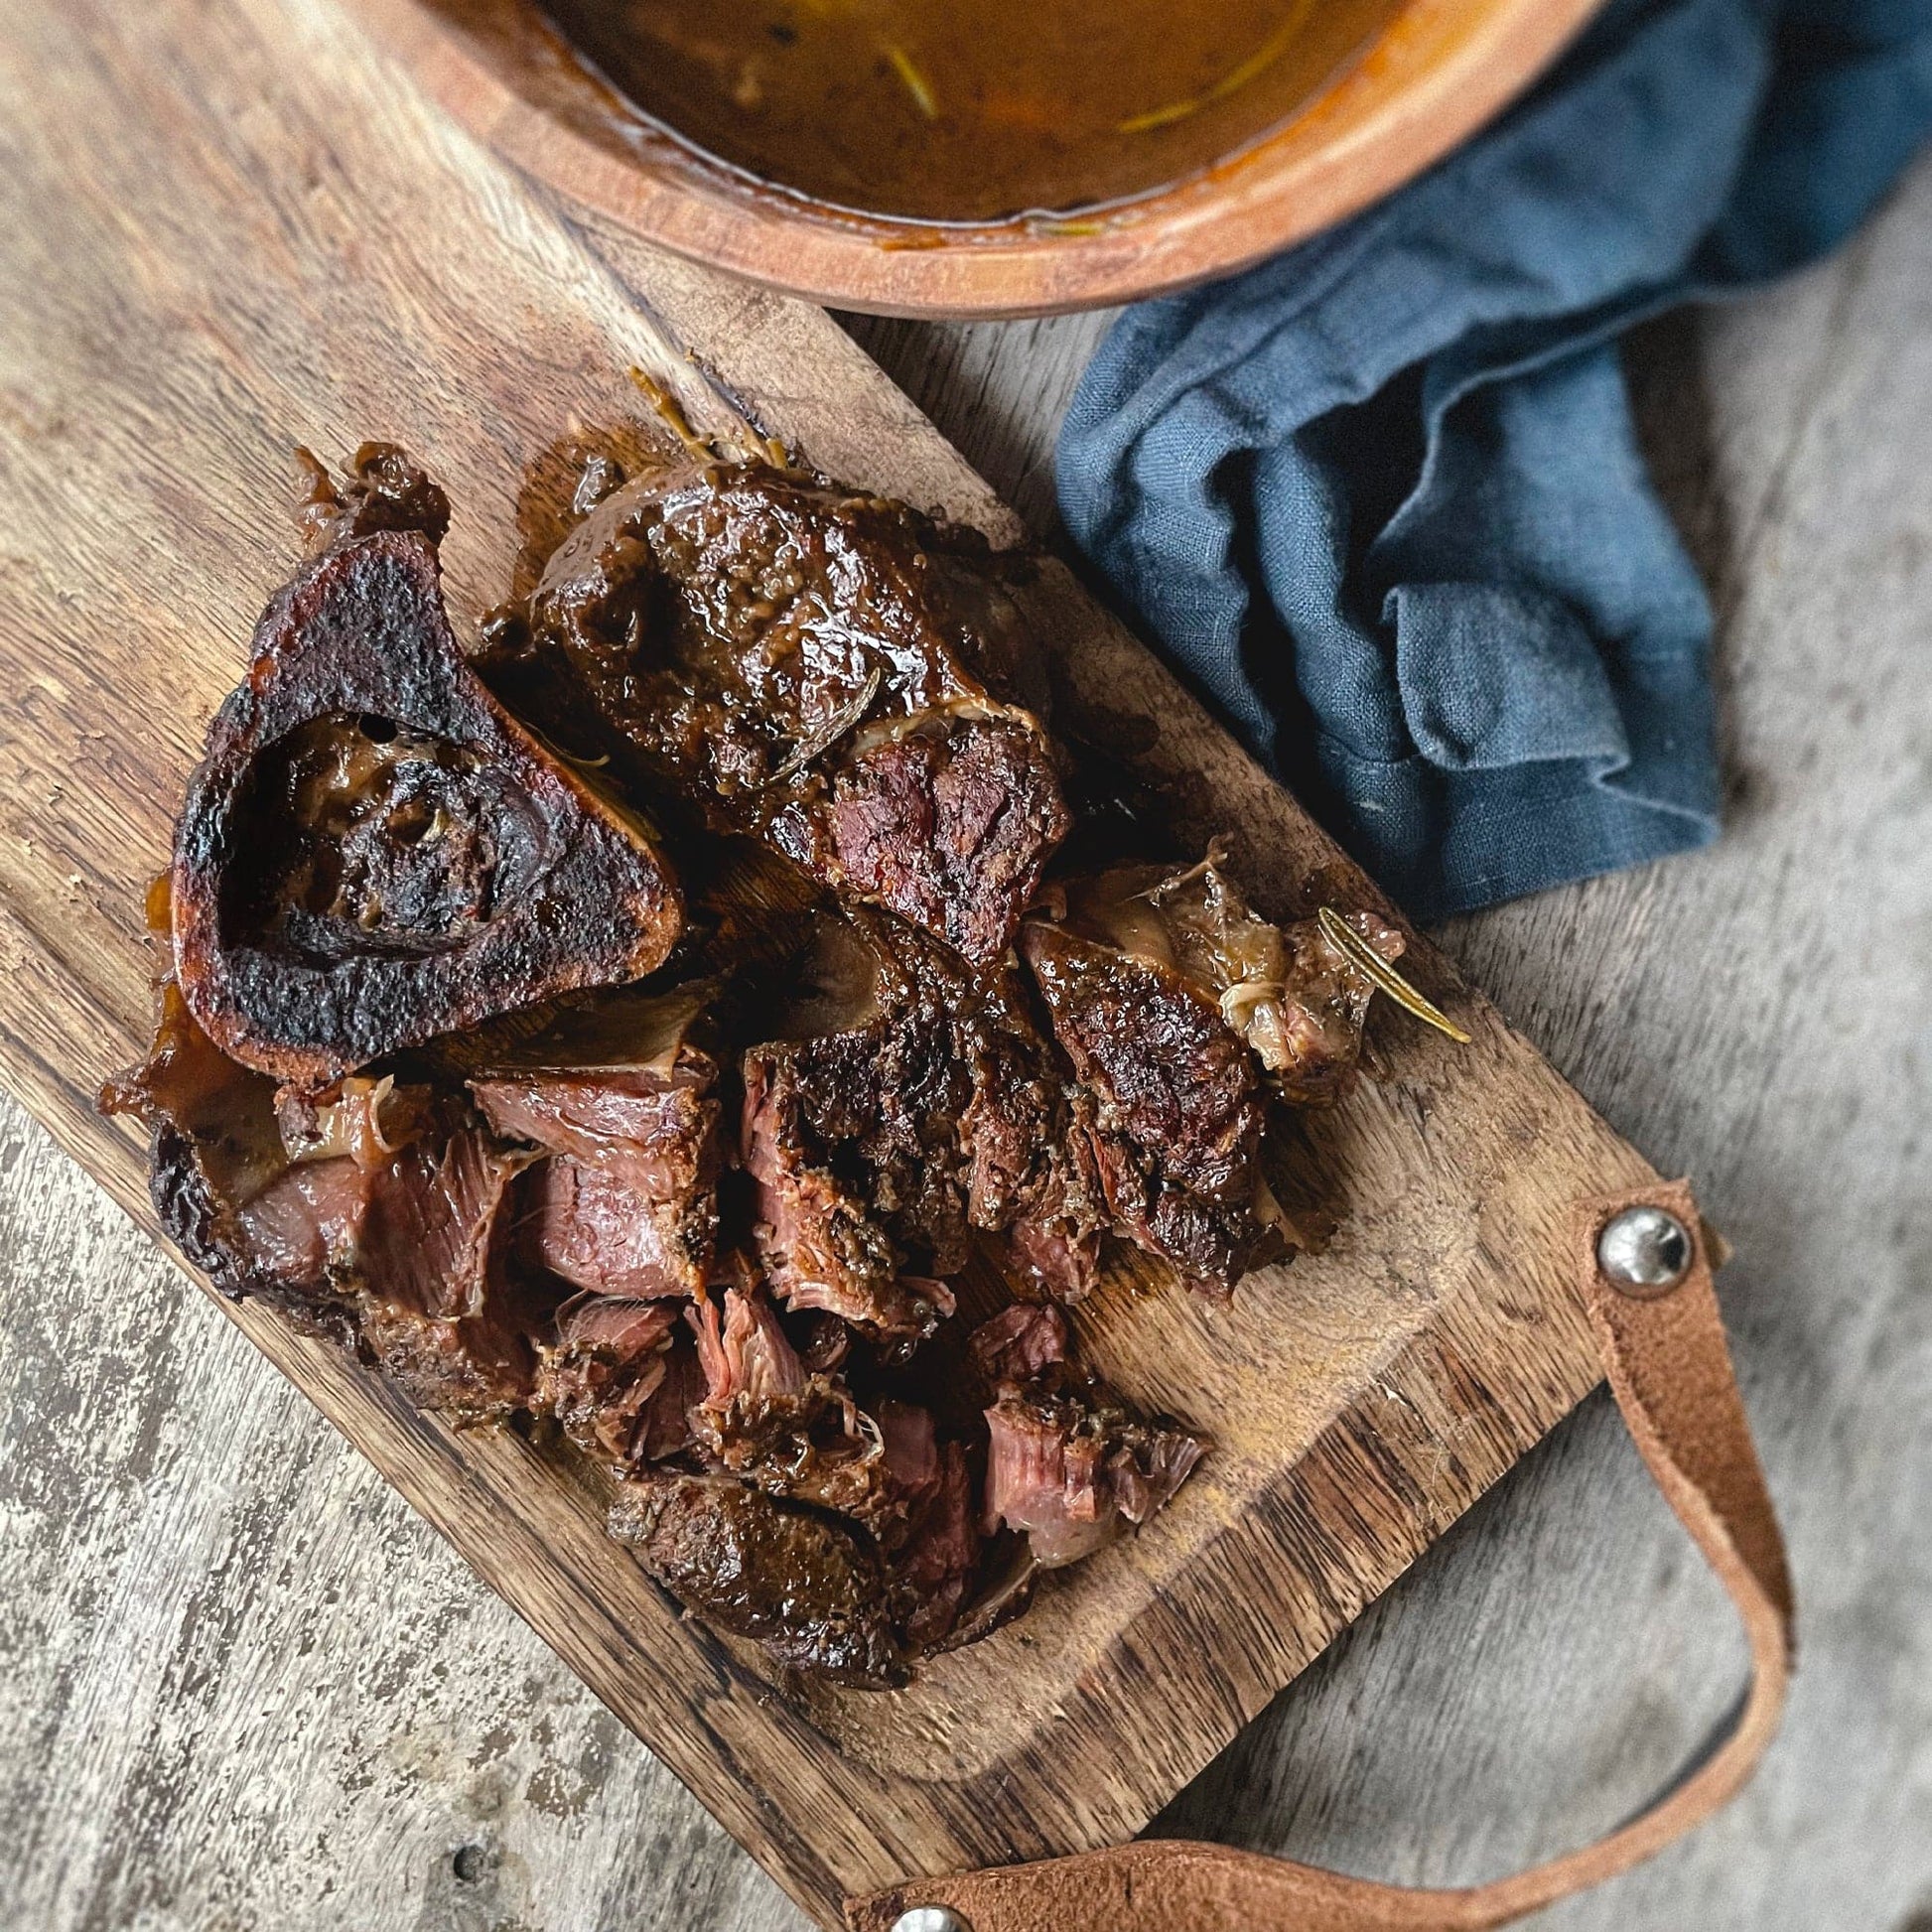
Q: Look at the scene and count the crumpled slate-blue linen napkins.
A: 1